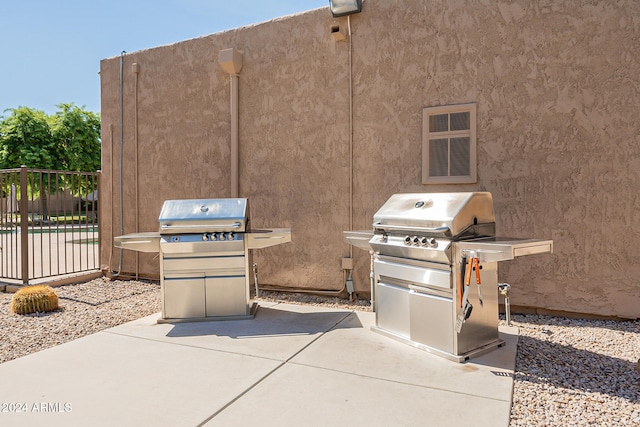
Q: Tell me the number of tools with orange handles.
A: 3